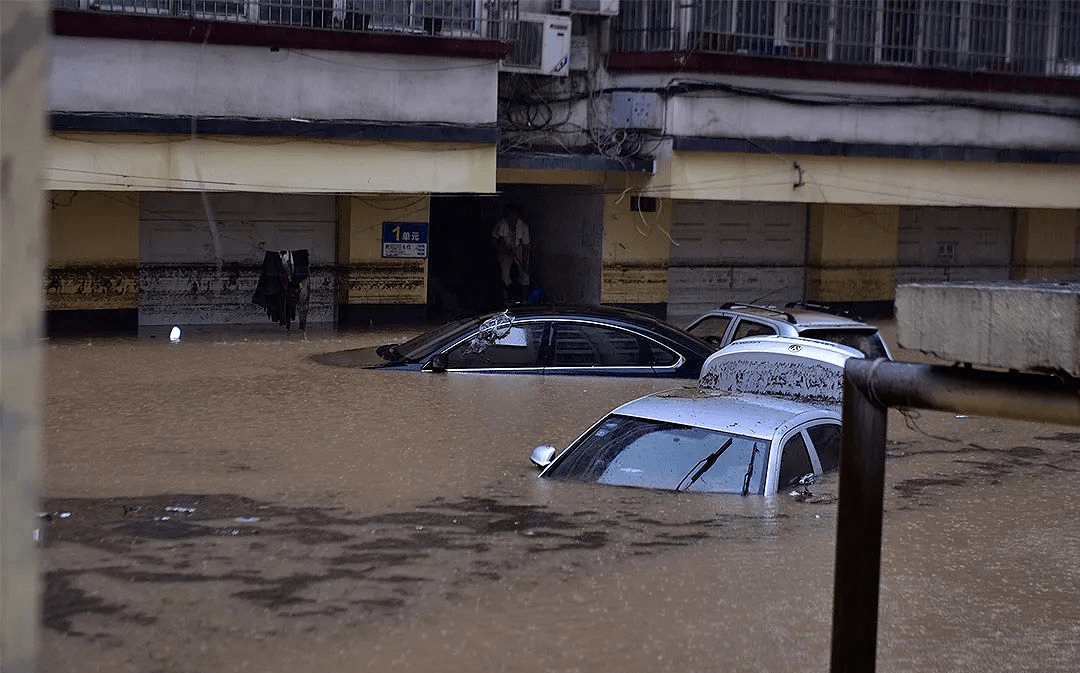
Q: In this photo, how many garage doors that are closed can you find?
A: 3